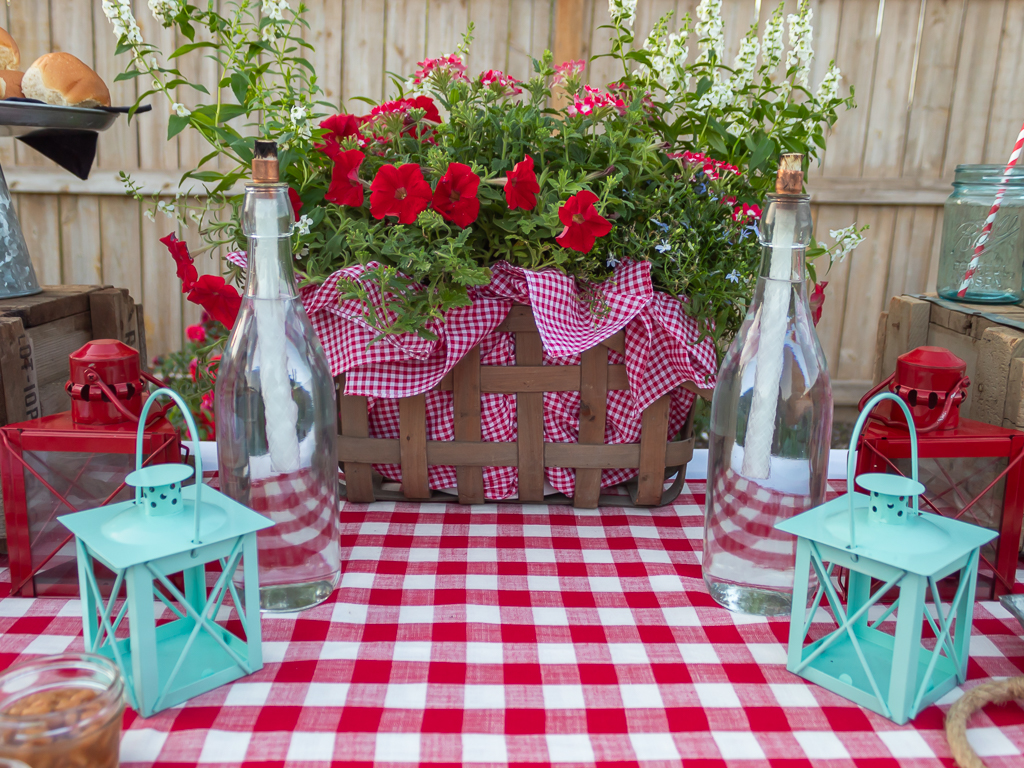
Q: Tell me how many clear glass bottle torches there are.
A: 2